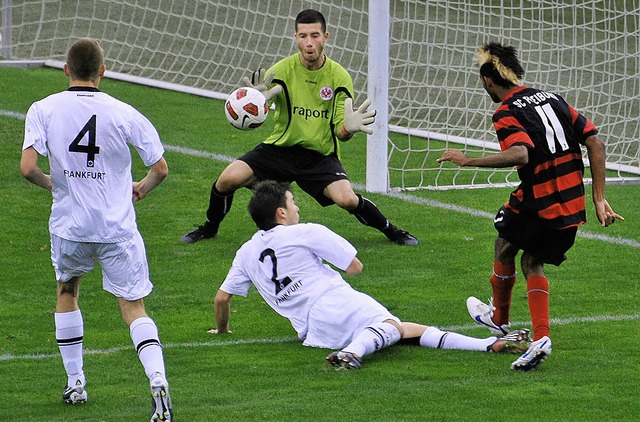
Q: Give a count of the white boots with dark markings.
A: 2